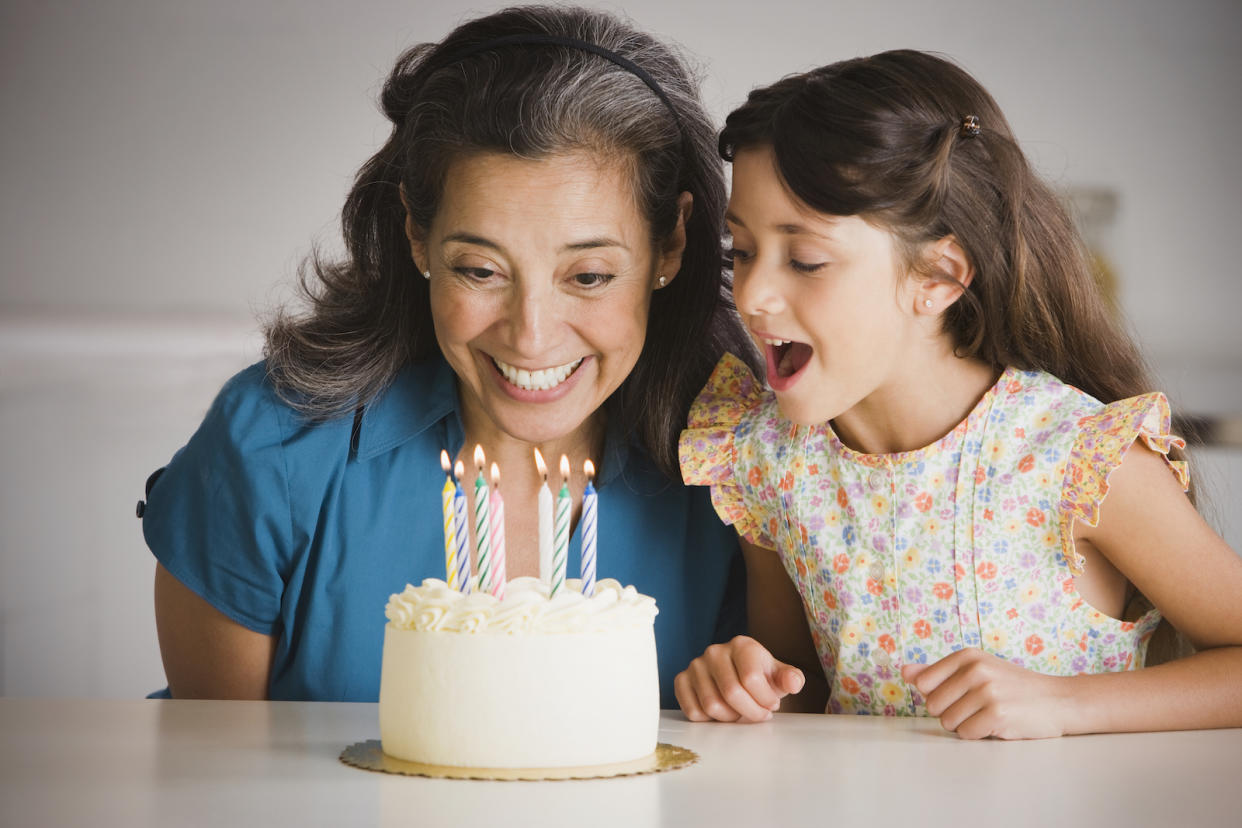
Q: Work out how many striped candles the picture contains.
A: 6